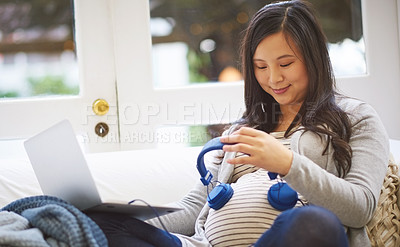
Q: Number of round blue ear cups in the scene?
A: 2